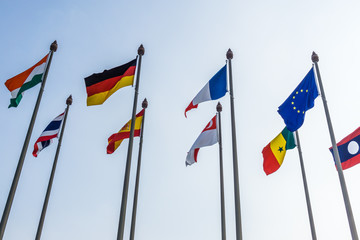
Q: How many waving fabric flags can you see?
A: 9